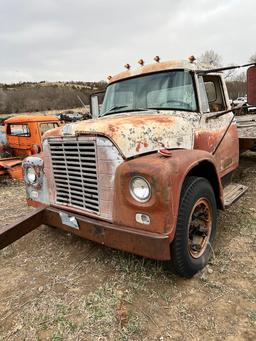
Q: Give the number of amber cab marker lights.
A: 5